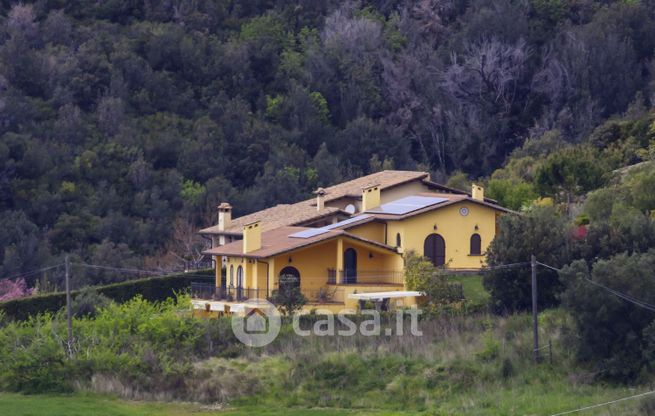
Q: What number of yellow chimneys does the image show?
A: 3